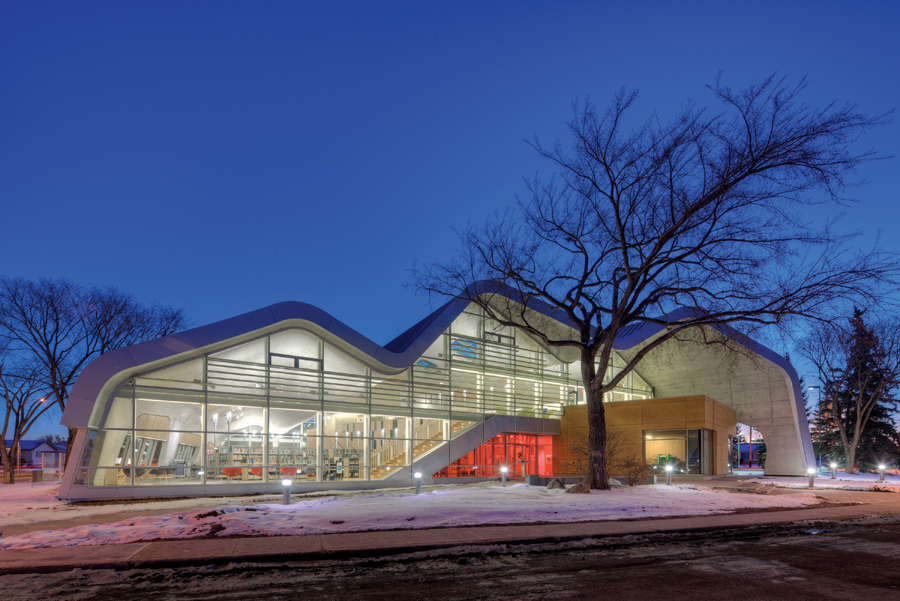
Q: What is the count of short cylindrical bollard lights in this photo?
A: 7